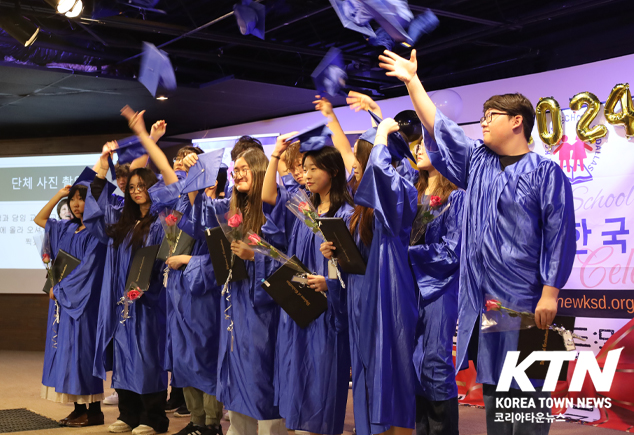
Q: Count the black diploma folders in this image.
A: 8